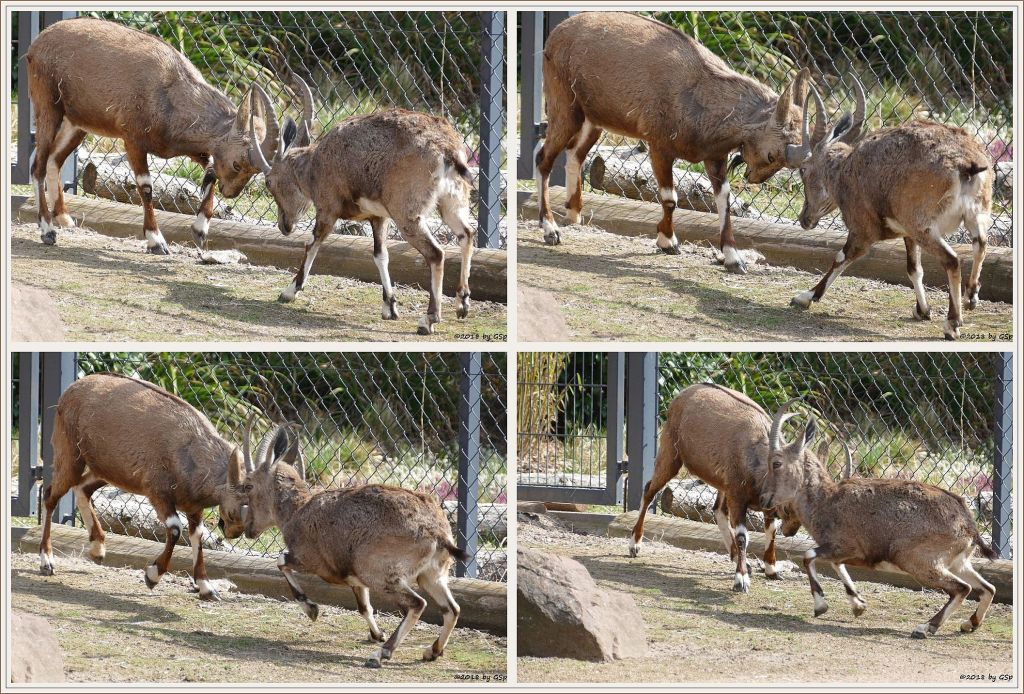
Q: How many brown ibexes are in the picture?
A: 8